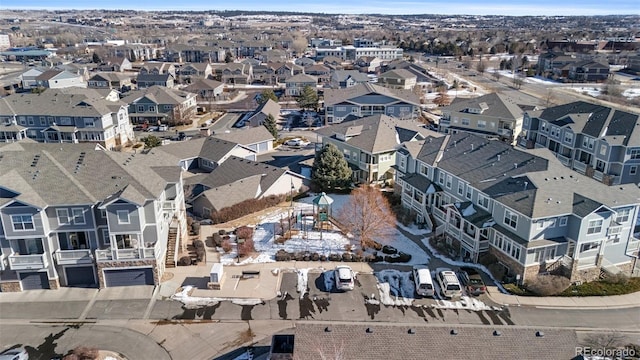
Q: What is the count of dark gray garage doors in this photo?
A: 3